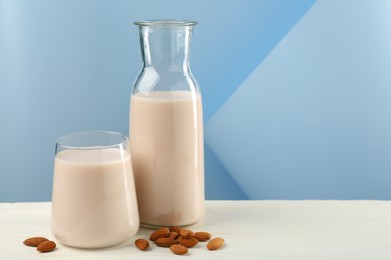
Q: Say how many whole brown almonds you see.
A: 12